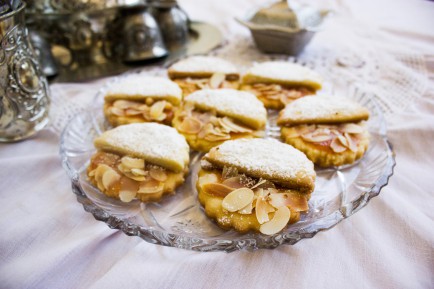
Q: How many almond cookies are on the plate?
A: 7